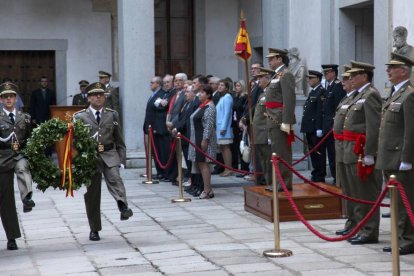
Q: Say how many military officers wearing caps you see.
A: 11